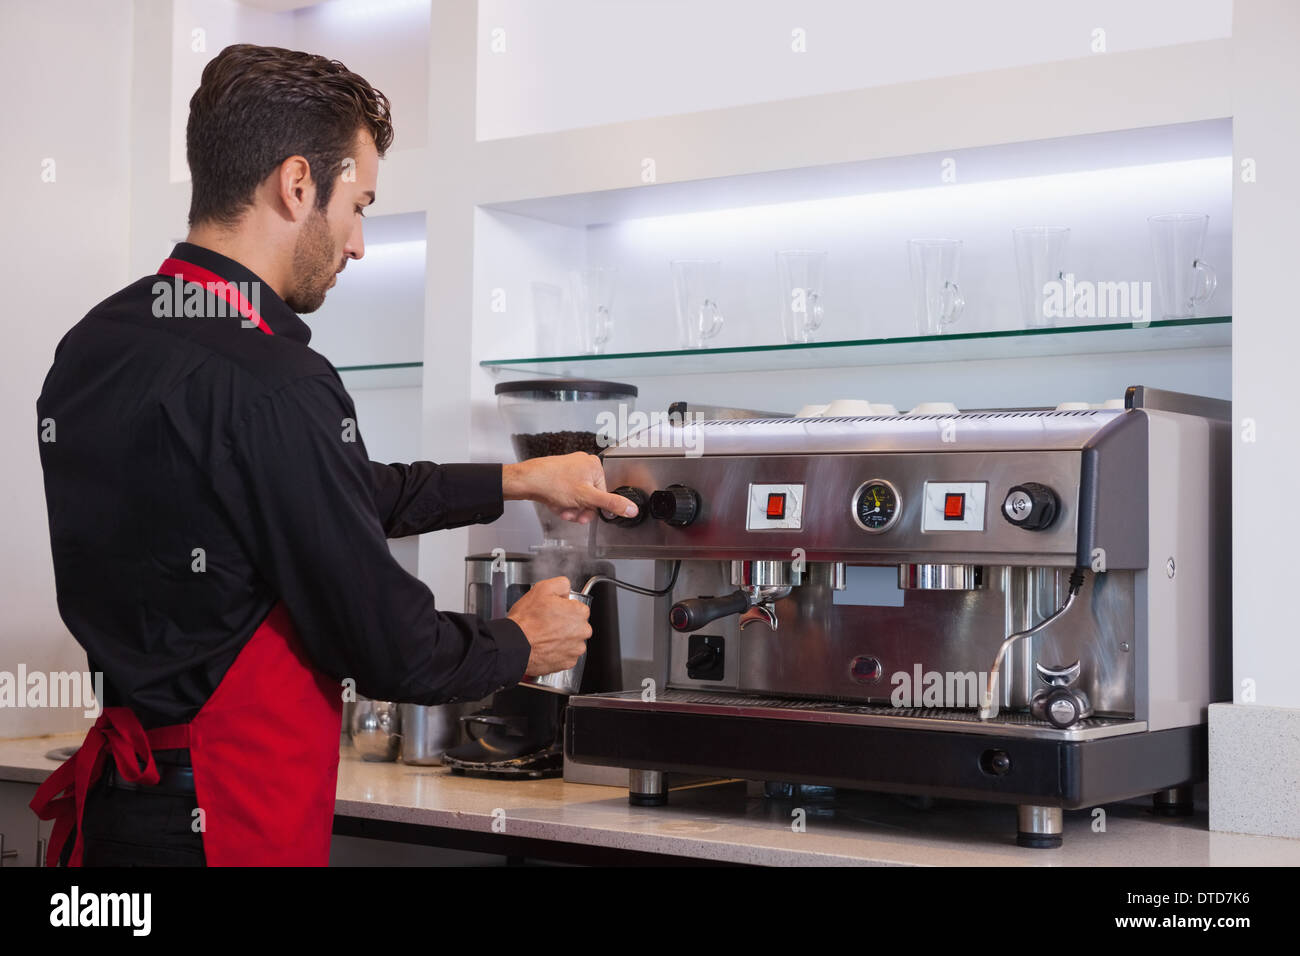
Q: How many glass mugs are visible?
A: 6